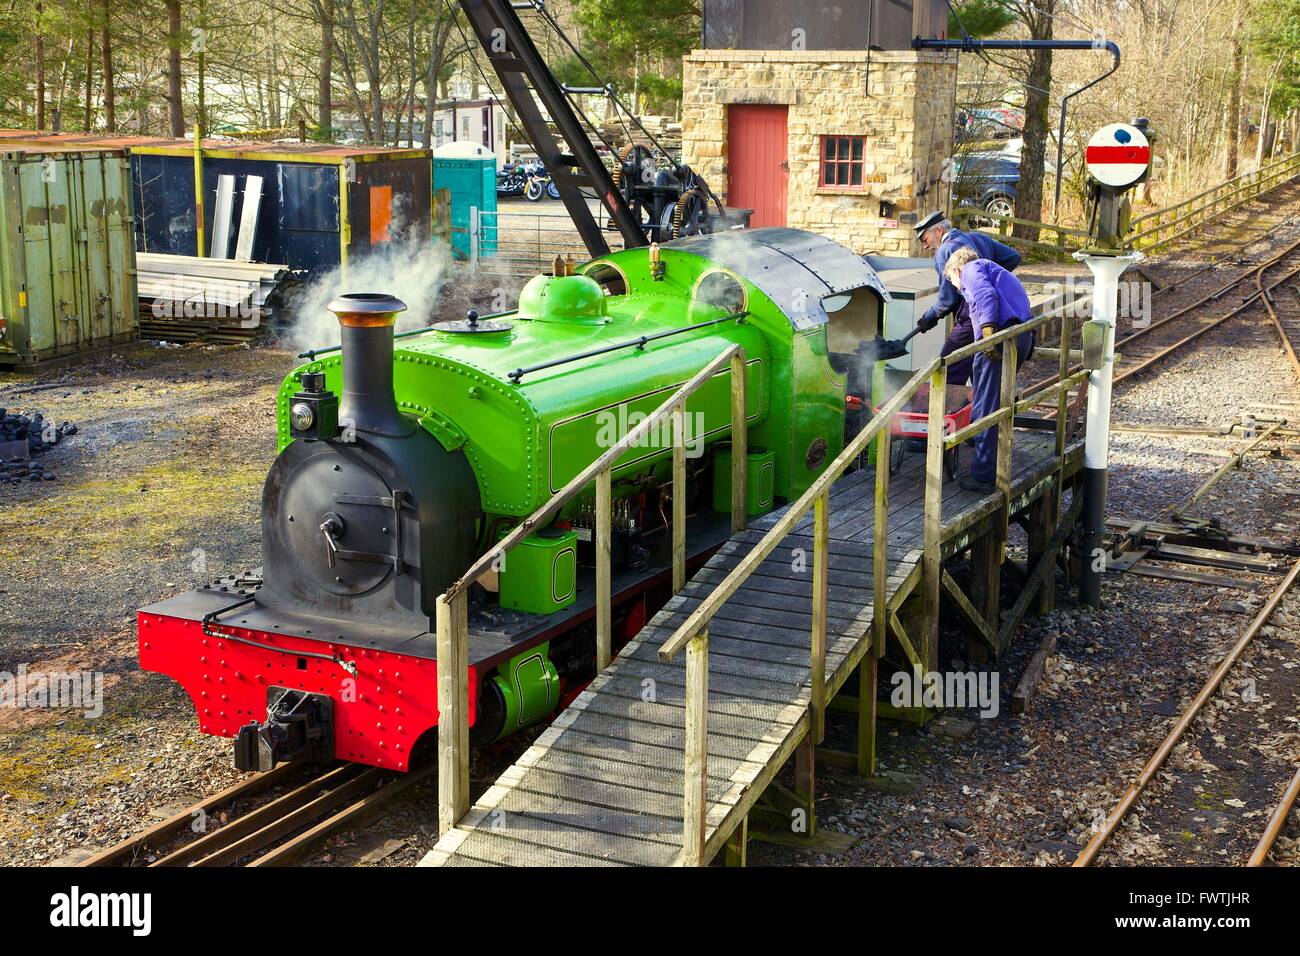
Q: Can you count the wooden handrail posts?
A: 10